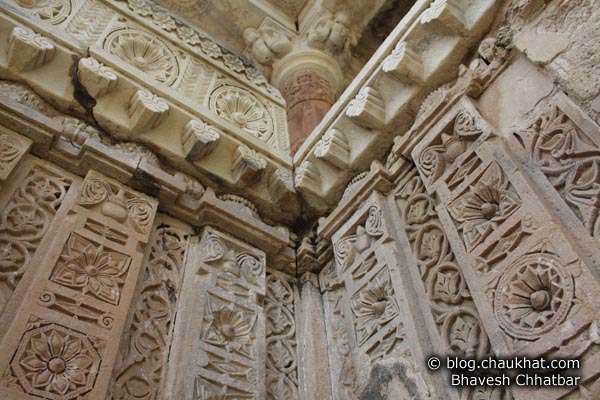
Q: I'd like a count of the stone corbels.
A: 11